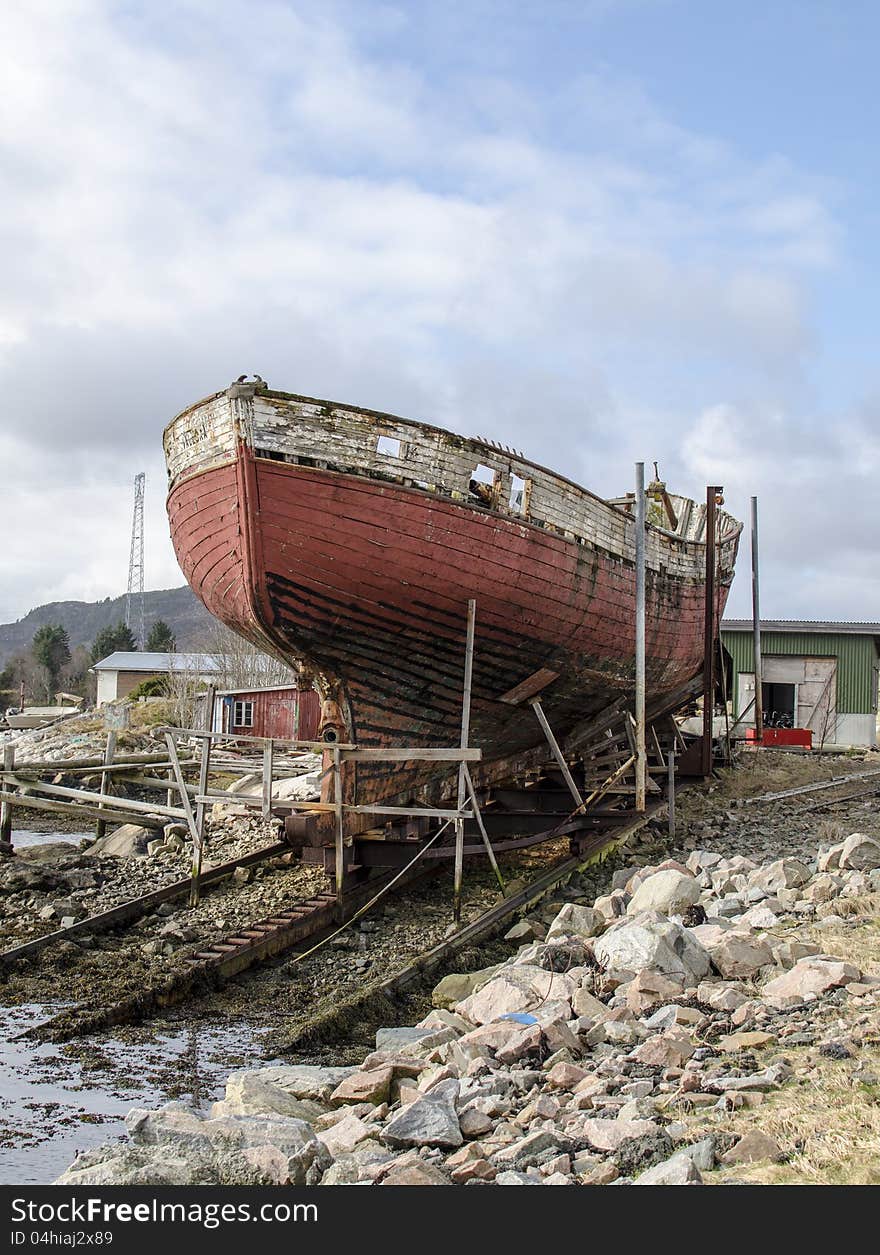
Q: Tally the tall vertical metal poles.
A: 3